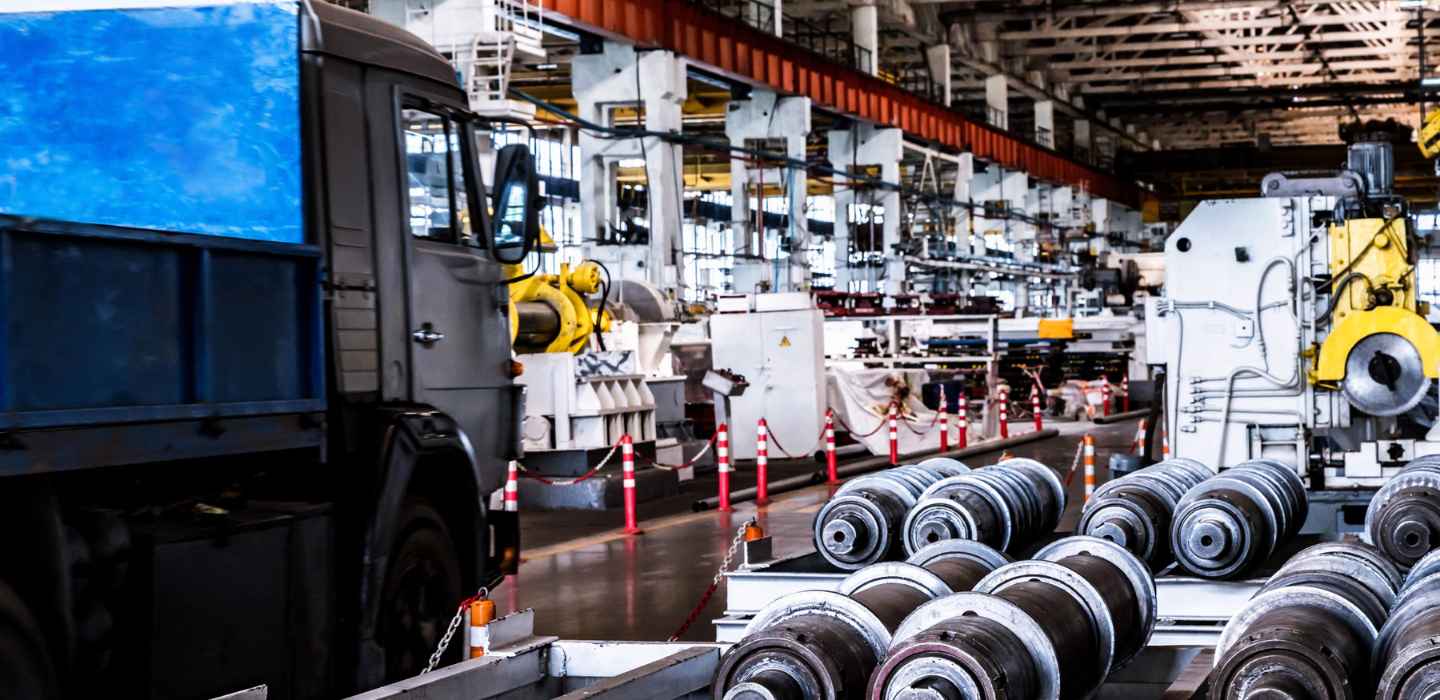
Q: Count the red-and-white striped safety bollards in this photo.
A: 12